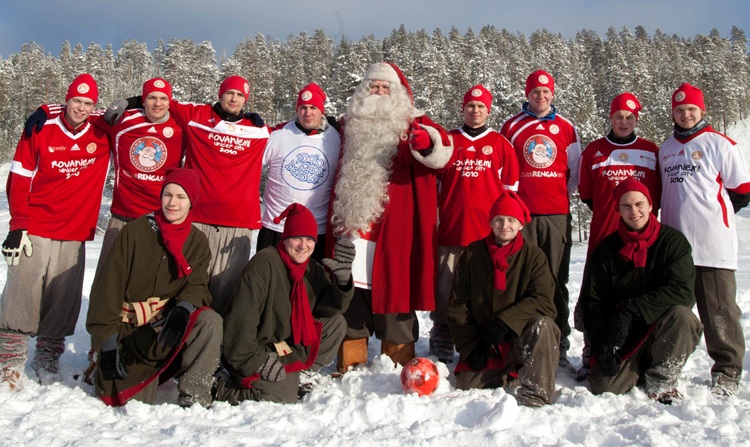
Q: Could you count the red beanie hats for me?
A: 12